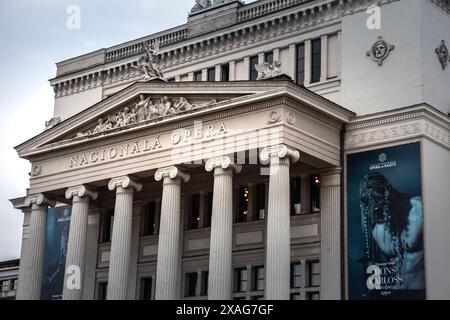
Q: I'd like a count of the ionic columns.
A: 6